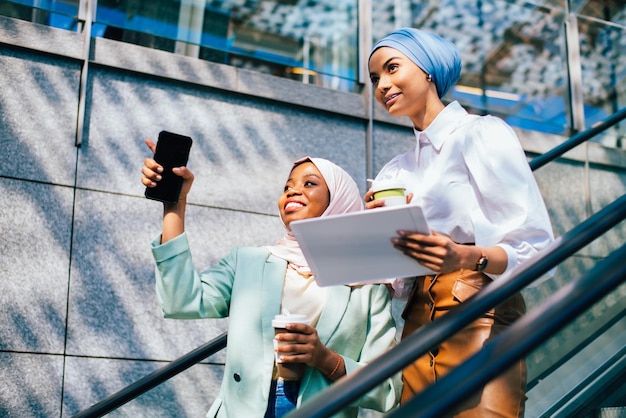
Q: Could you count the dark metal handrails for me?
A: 3